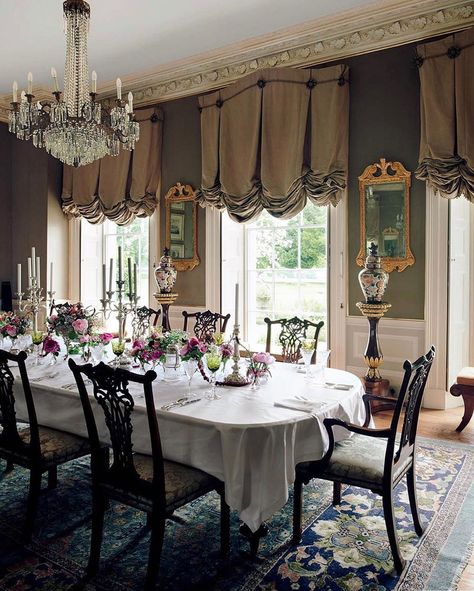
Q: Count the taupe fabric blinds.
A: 3